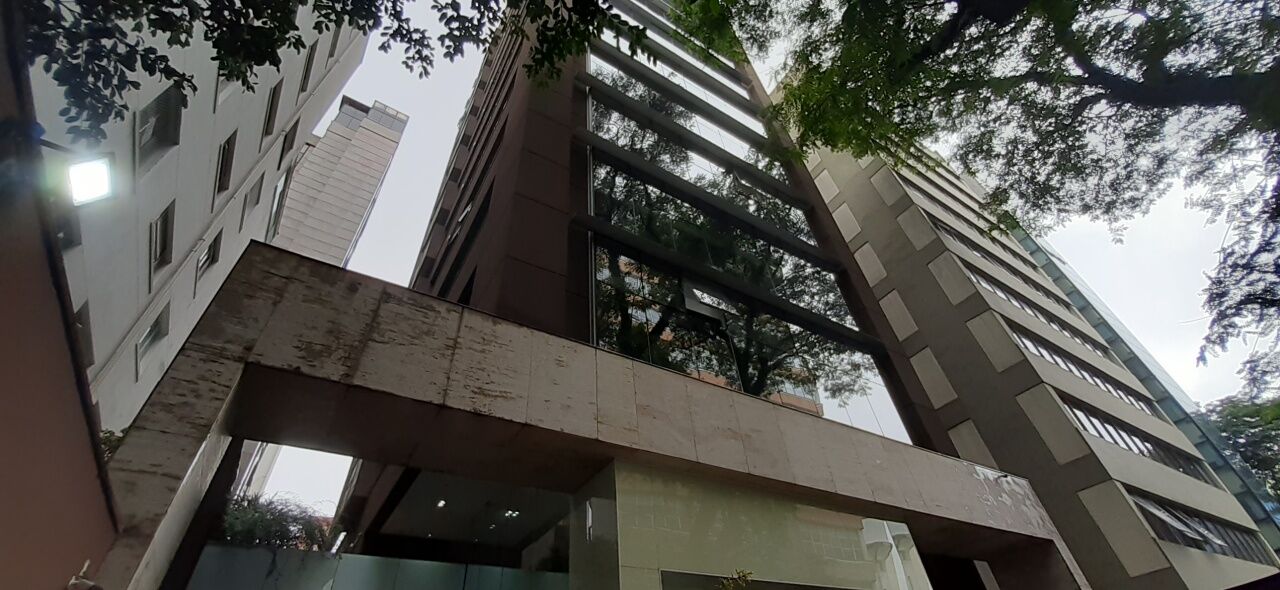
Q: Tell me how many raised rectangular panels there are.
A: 14